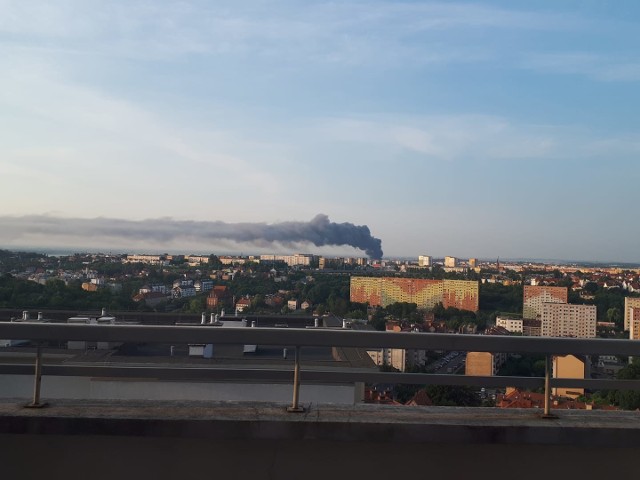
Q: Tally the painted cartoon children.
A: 0